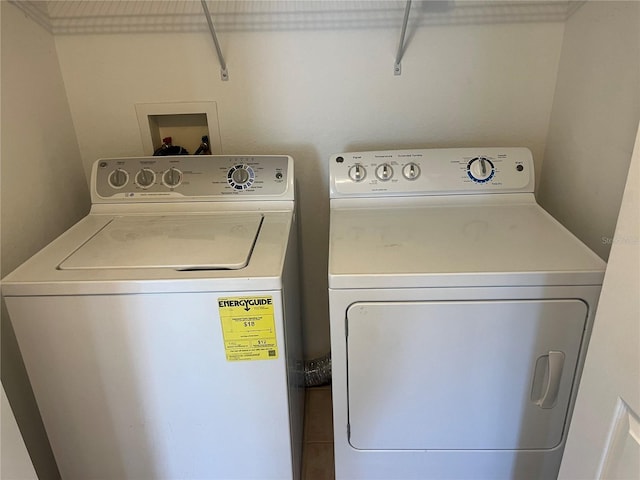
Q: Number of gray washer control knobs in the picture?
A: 4